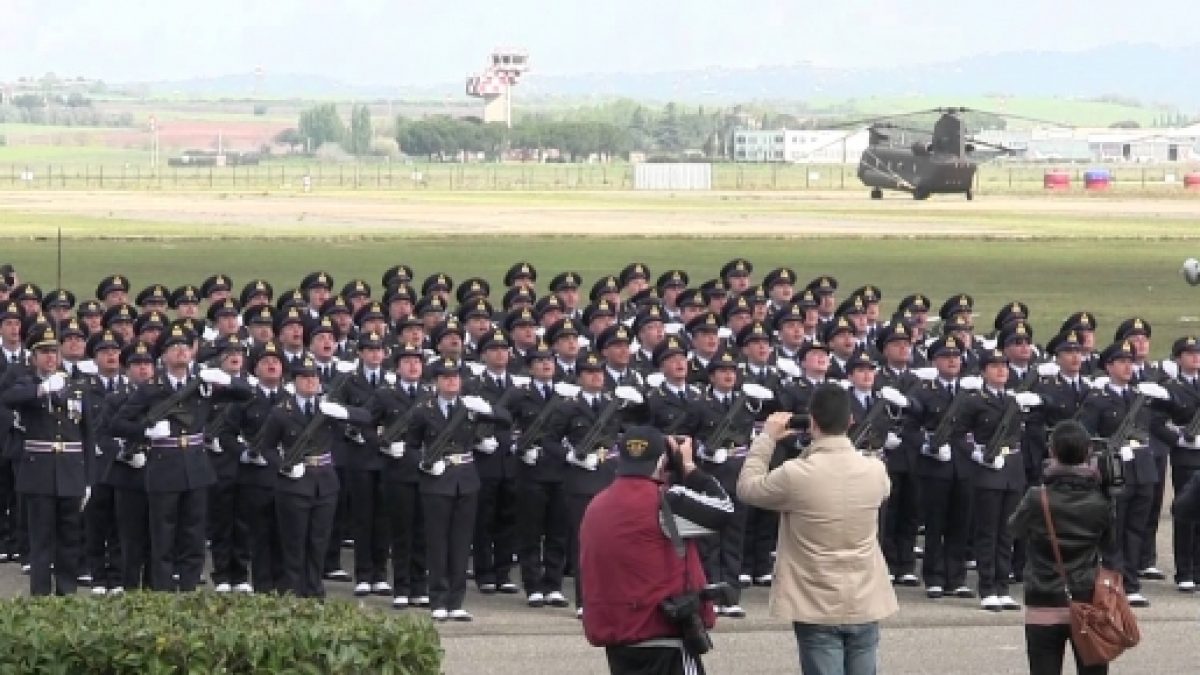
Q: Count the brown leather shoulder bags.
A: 1